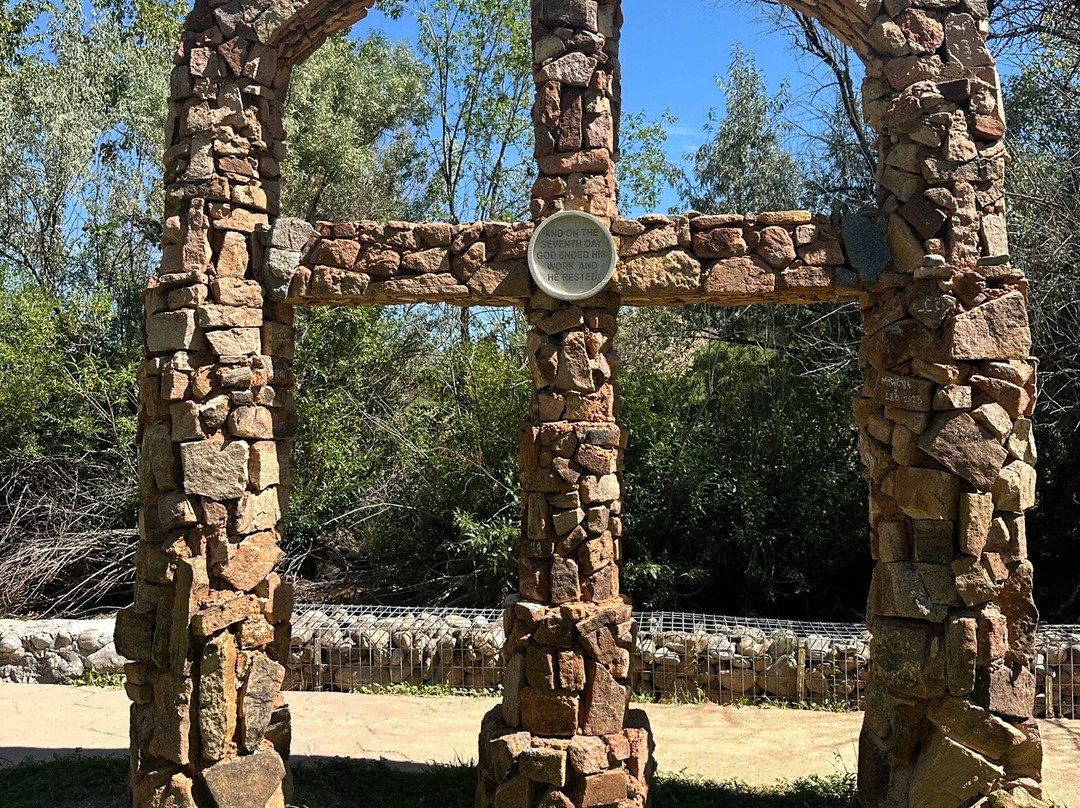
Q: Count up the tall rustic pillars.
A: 3